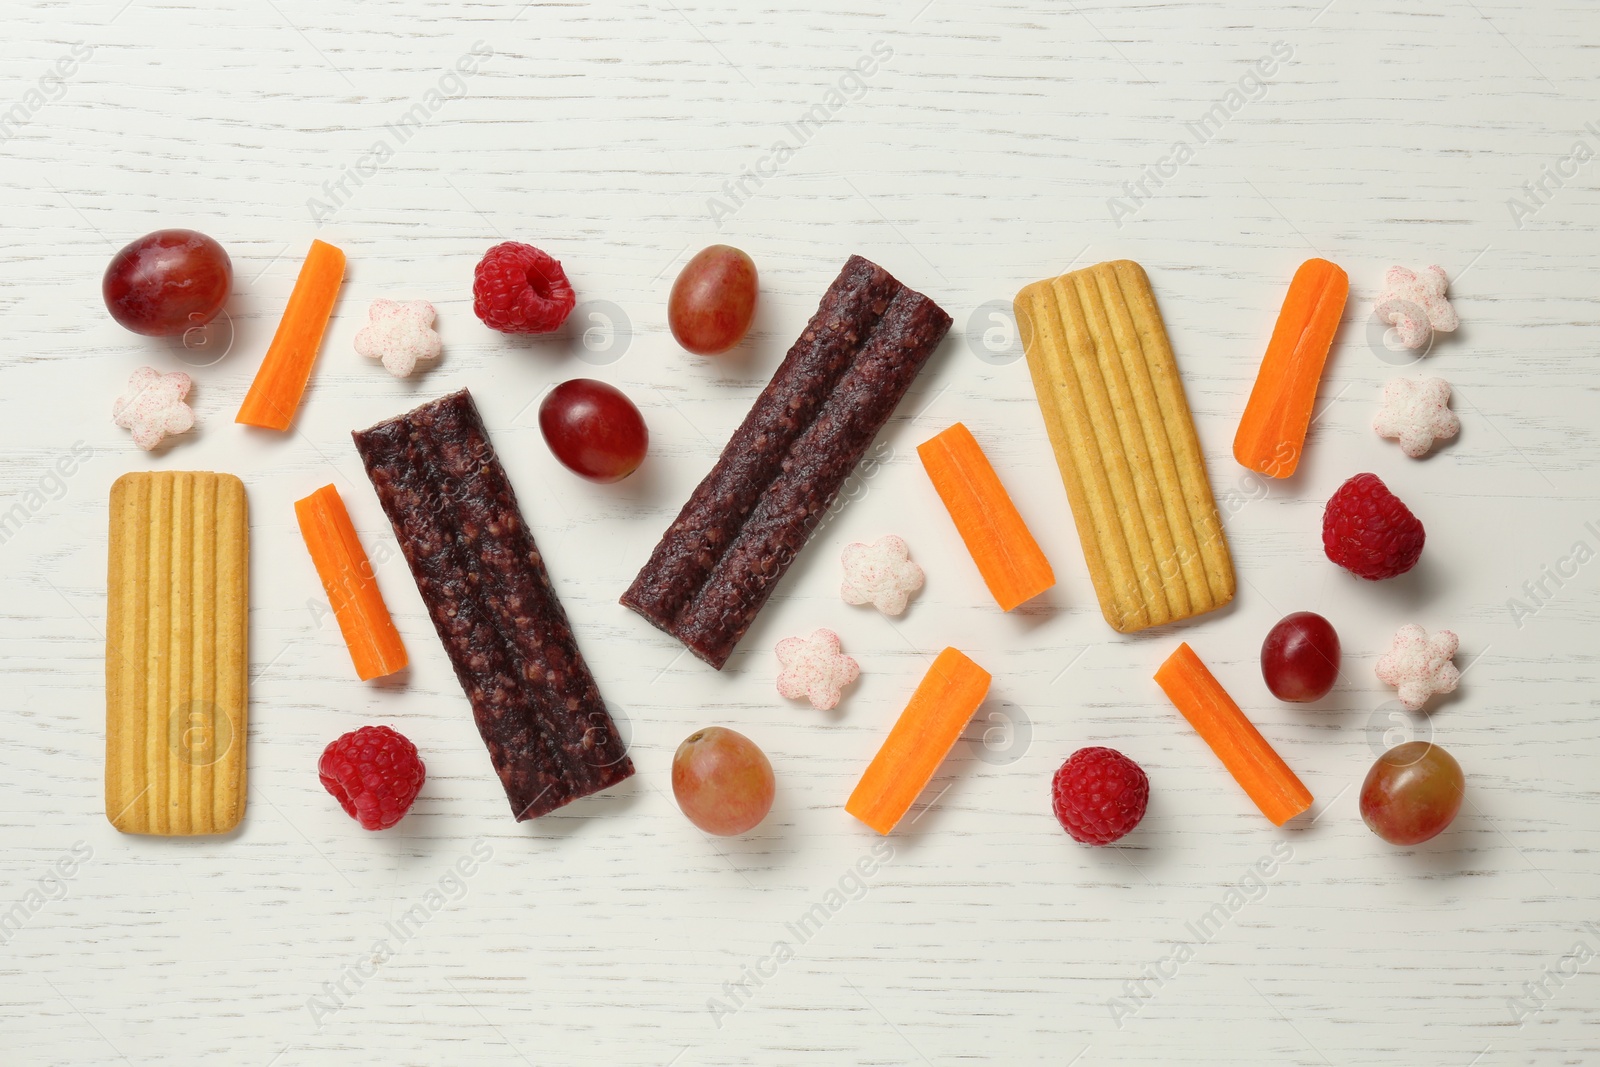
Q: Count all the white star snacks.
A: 7